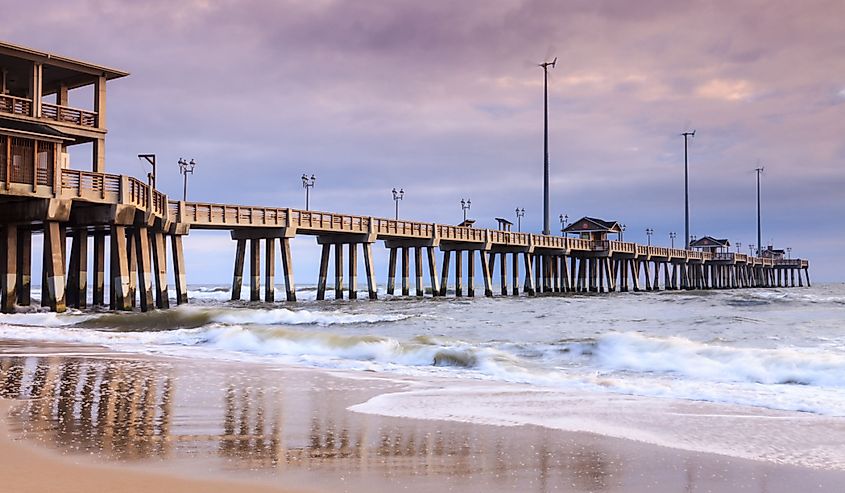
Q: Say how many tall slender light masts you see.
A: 3